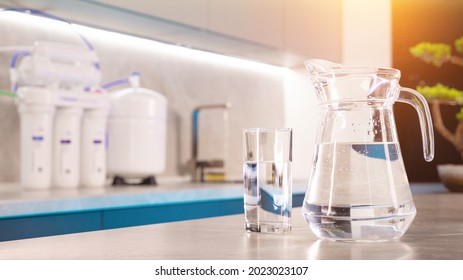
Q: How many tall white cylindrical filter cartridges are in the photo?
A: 3